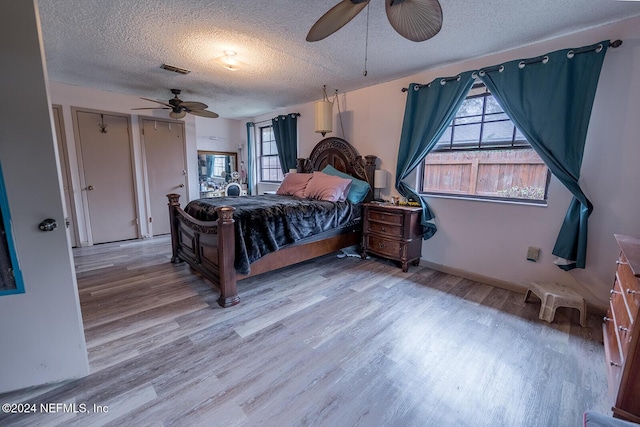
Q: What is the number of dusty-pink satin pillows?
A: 2